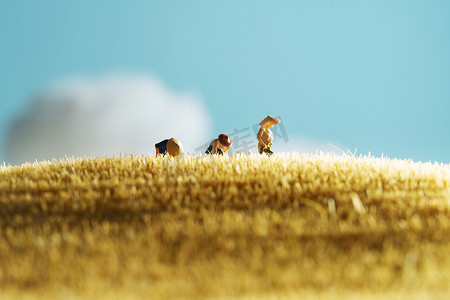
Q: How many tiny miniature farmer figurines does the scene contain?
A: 3